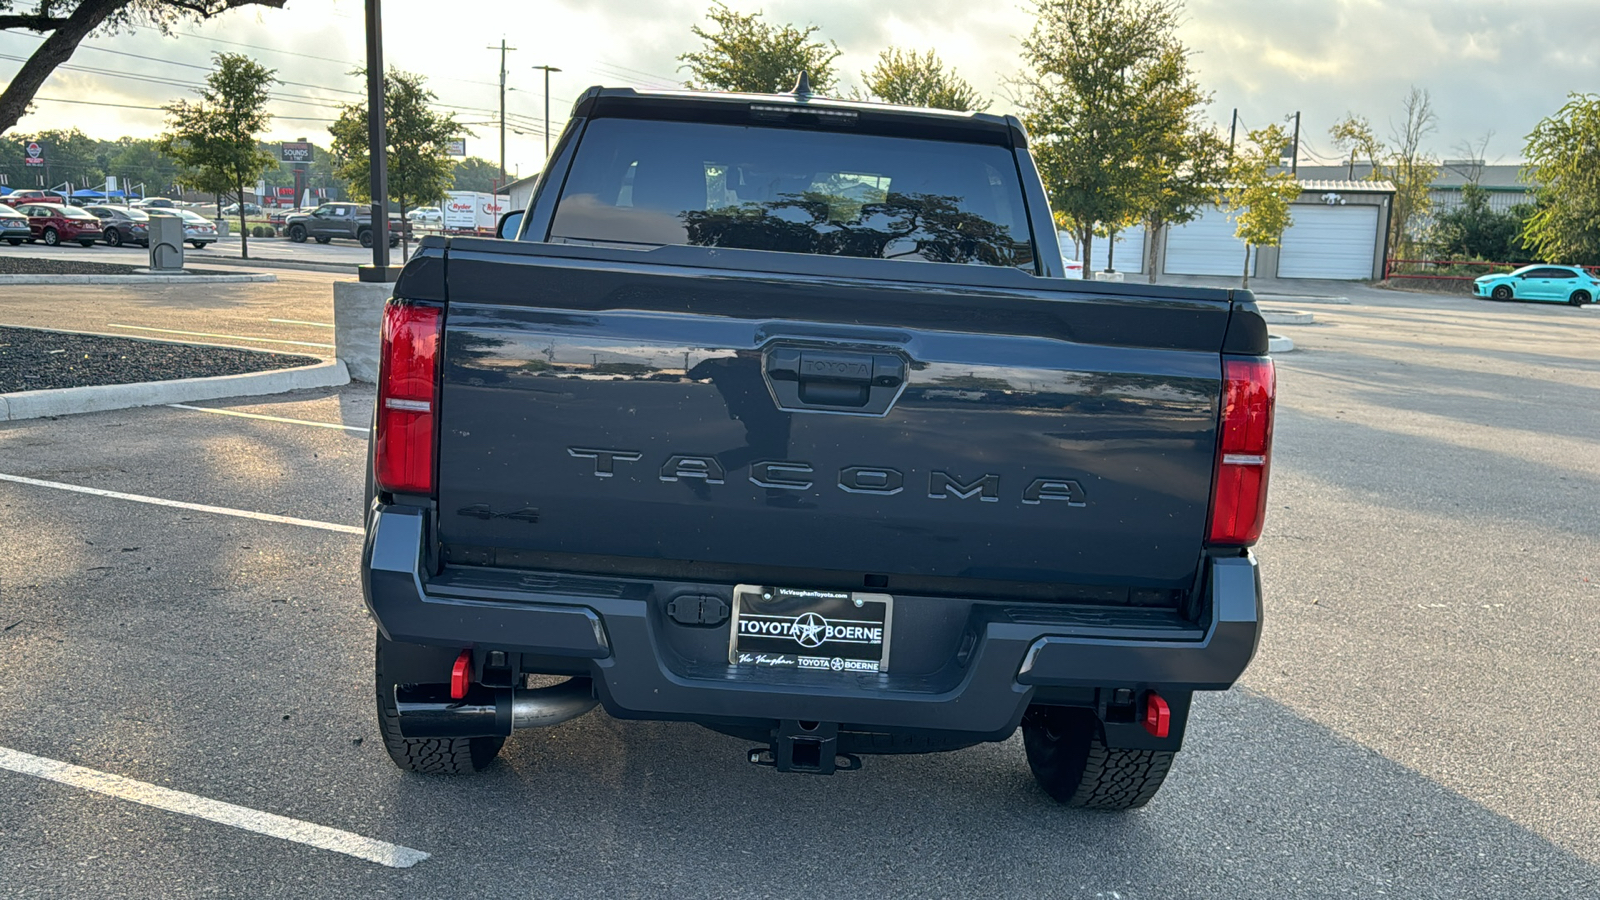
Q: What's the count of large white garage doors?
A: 3